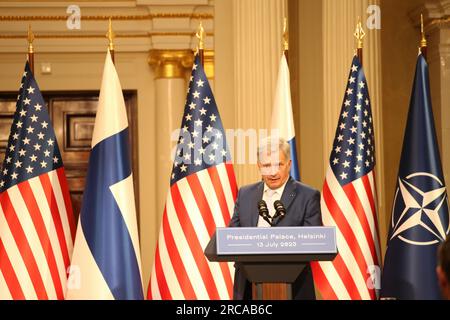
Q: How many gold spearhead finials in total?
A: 6